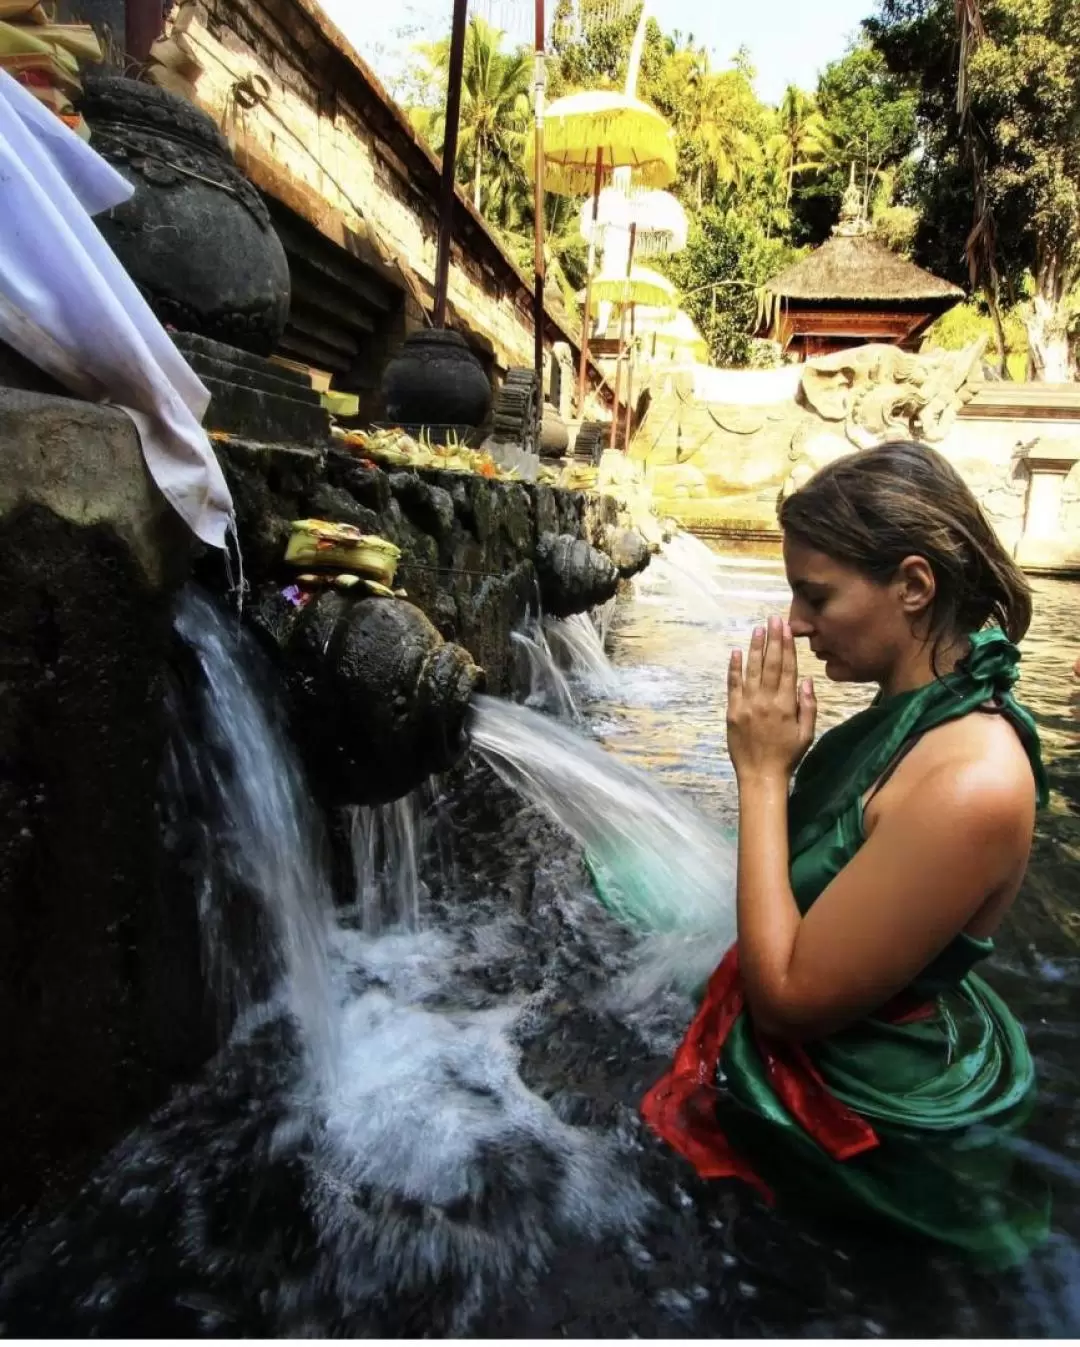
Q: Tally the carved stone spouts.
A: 3